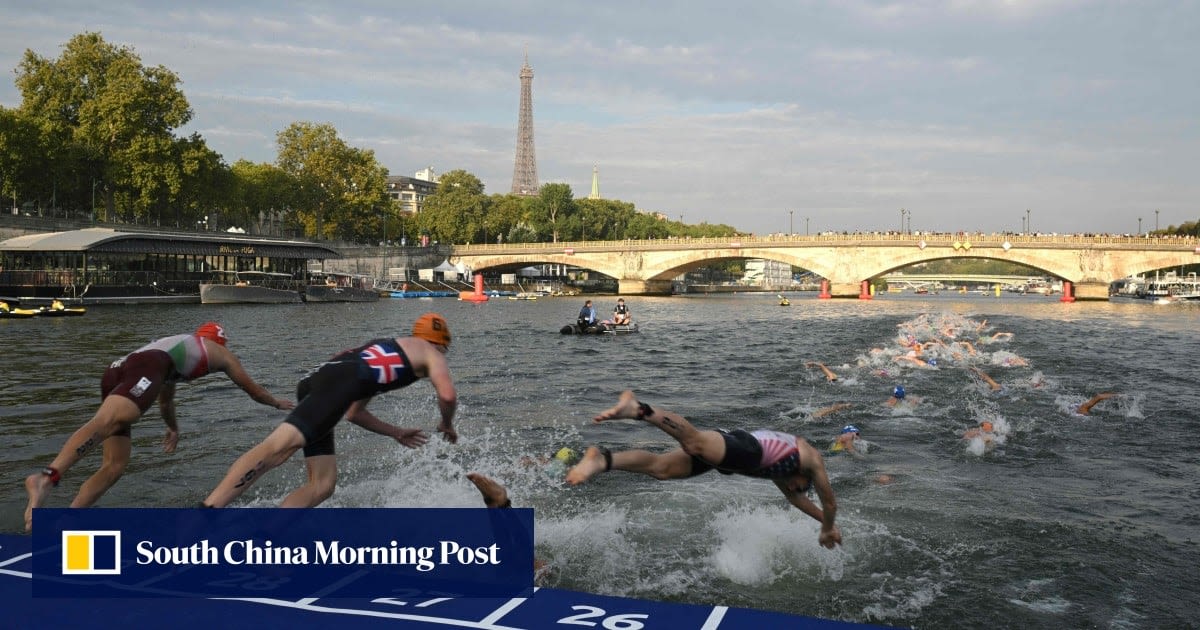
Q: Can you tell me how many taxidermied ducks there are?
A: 0